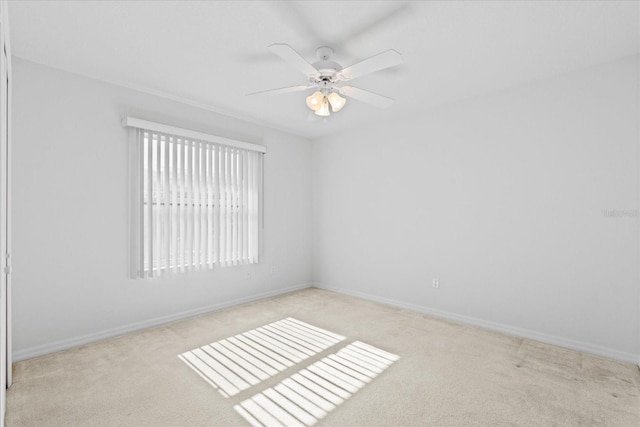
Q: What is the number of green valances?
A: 0